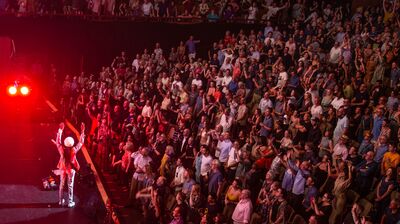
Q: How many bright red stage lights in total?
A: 2